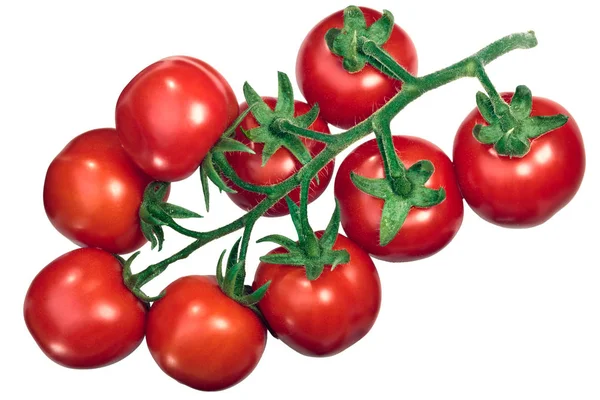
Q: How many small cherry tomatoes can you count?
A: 9